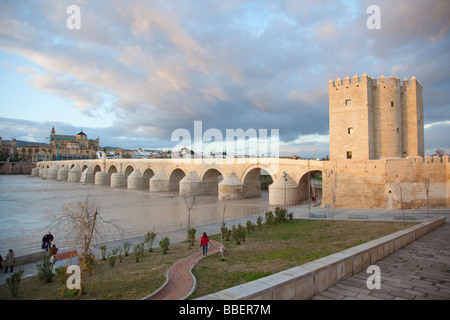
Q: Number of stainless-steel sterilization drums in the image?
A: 0